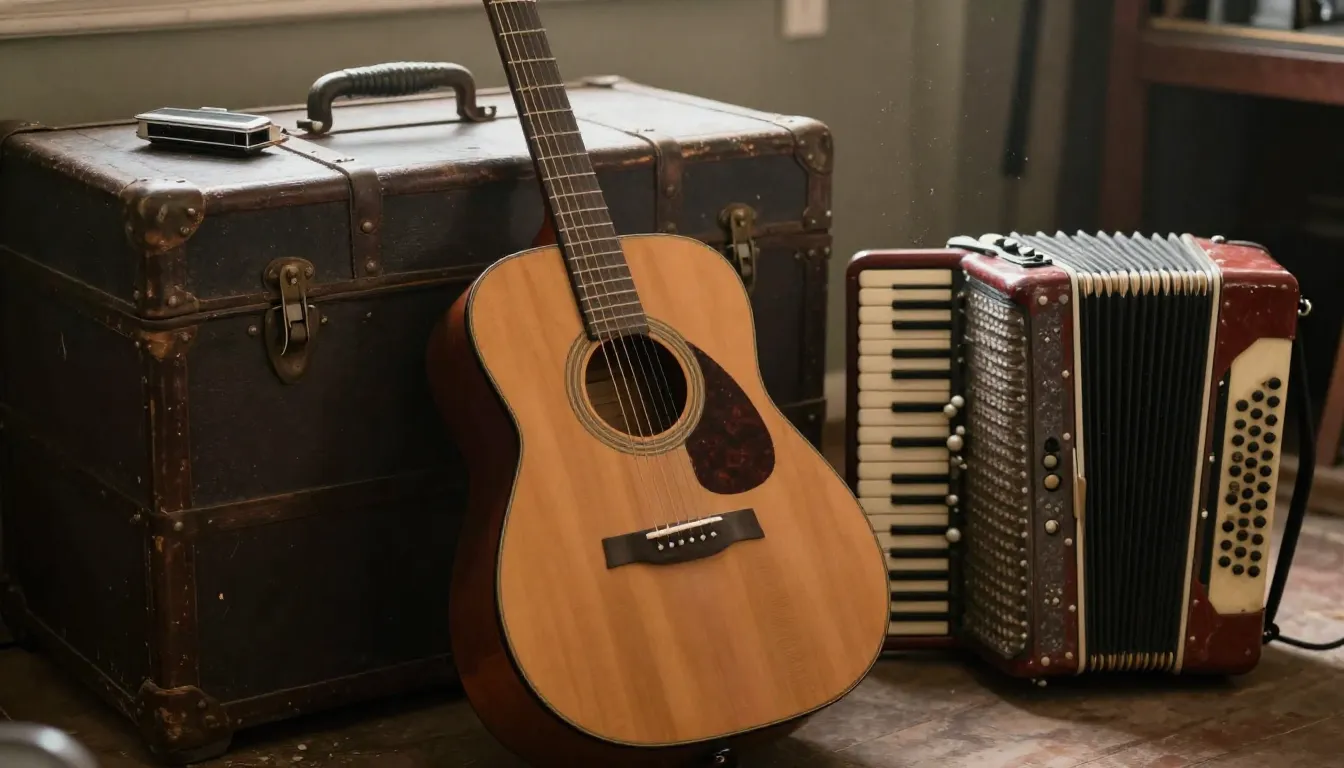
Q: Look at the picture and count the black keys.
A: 14